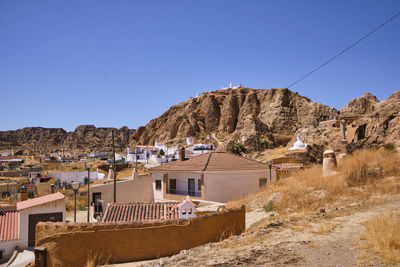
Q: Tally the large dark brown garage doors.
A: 1